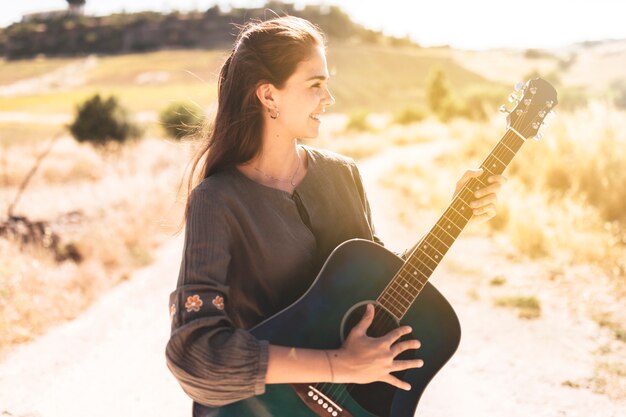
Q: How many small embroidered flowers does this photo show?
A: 3